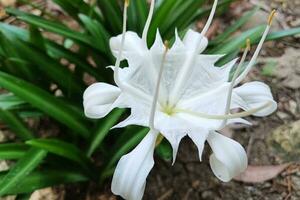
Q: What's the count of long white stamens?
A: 6